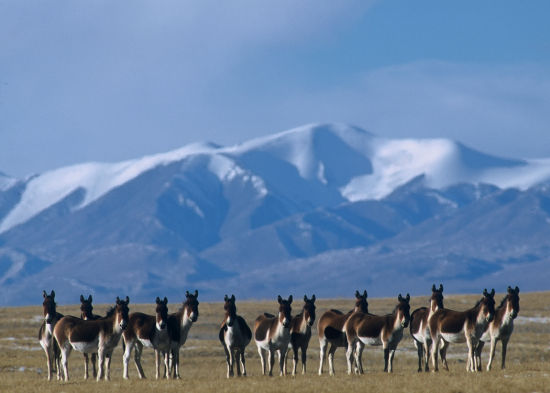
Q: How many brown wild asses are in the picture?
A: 13